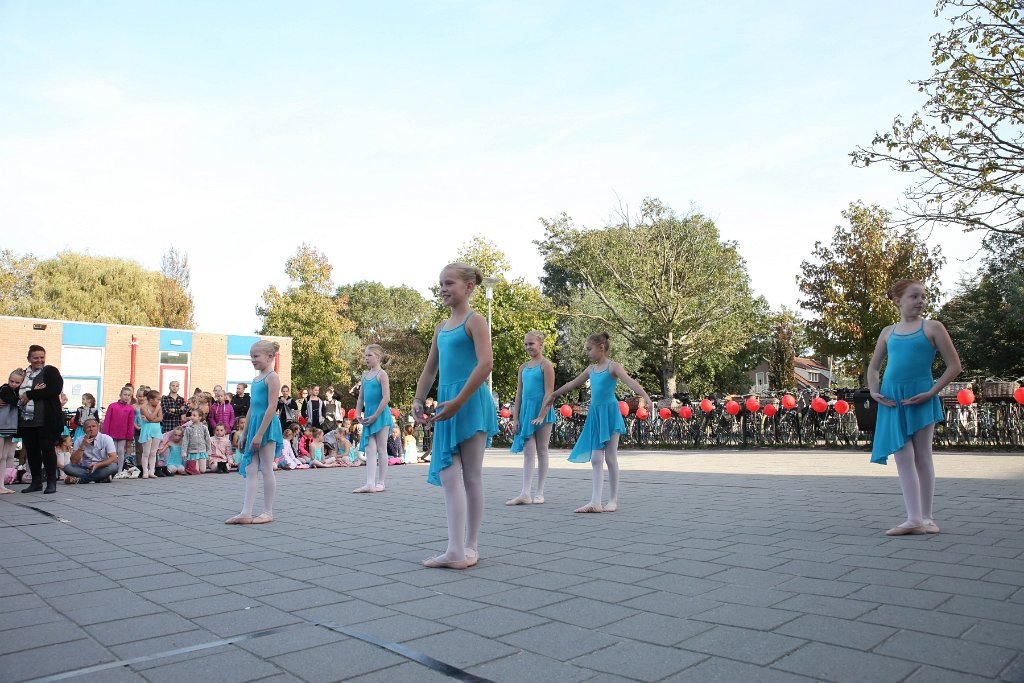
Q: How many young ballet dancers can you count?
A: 6